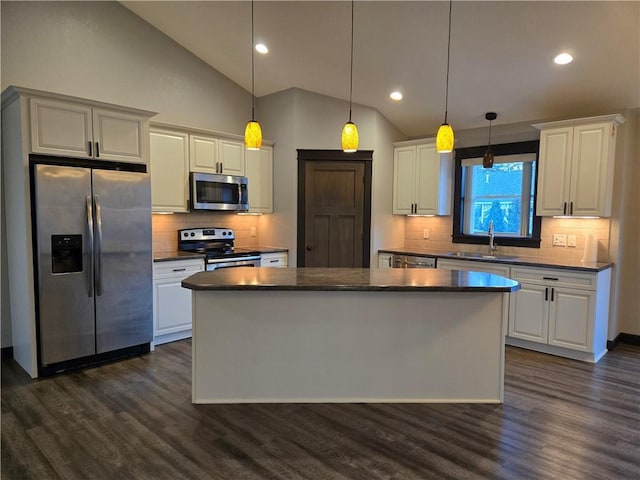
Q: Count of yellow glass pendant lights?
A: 3